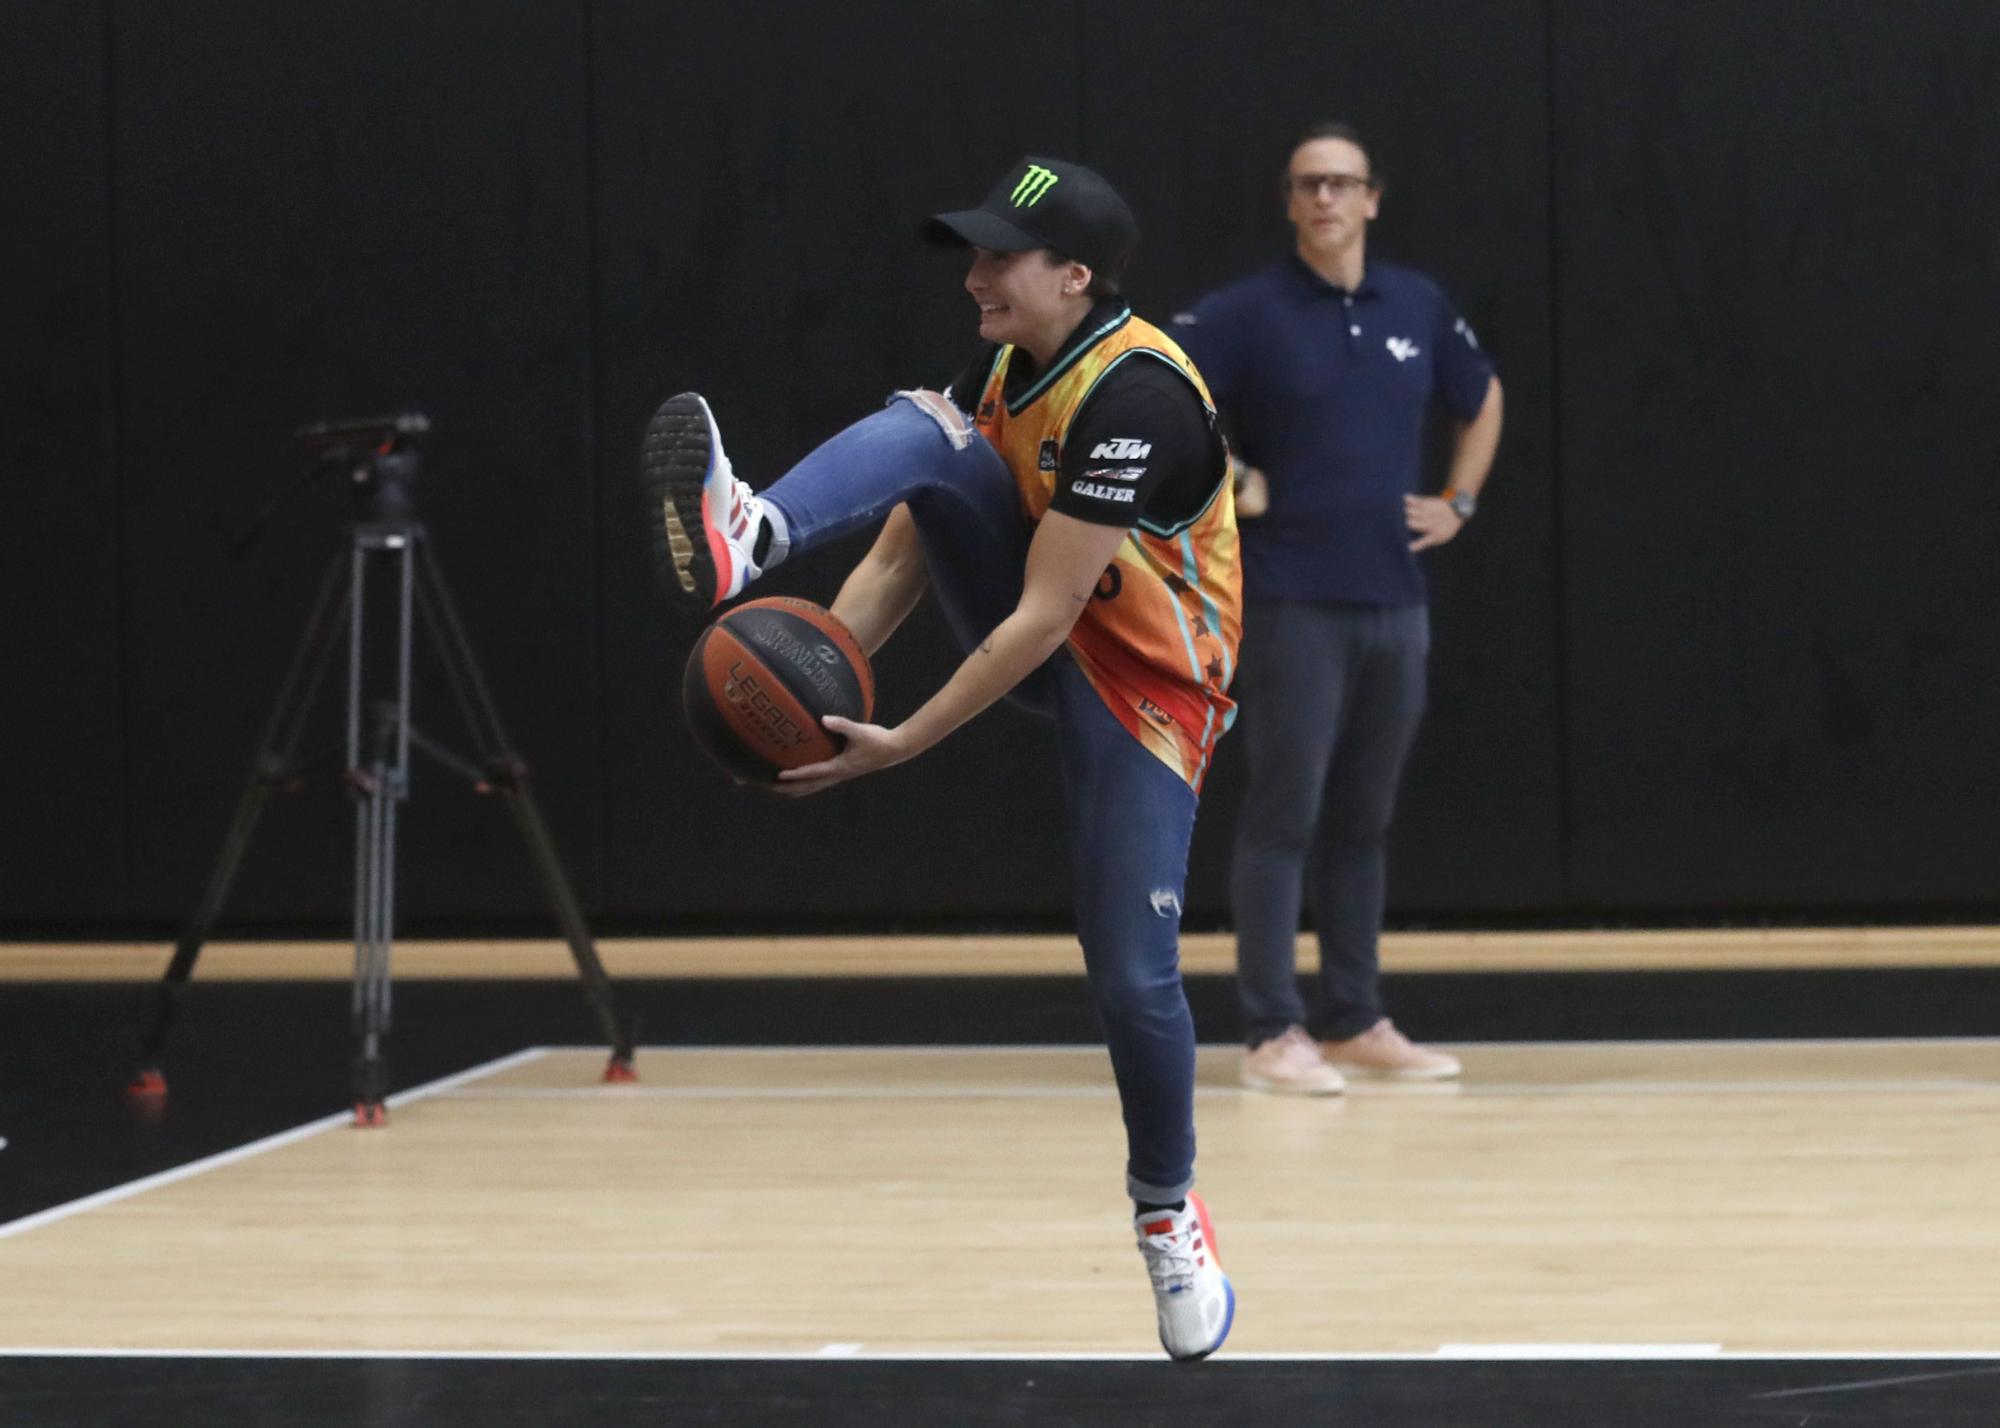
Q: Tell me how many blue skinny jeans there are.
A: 1